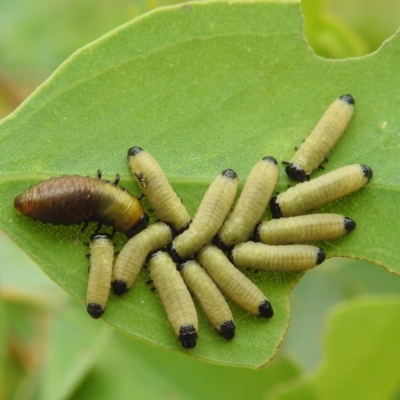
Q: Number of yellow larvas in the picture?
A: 12